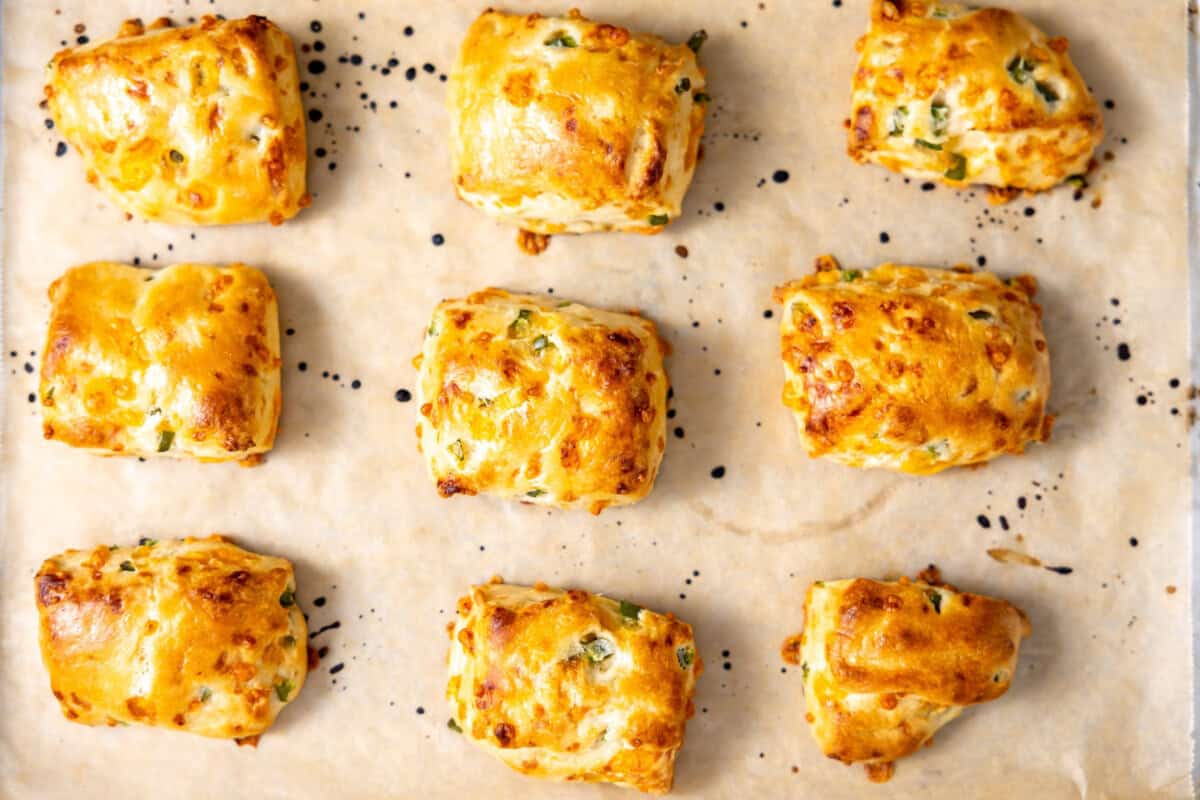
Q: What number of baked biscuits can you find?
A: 9